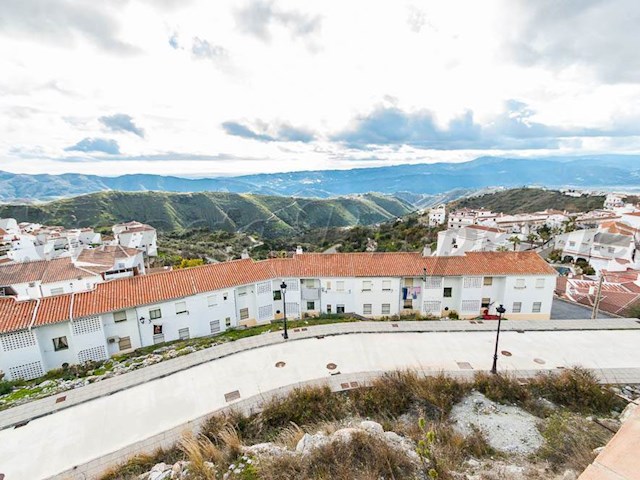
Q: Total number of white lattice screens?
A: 12